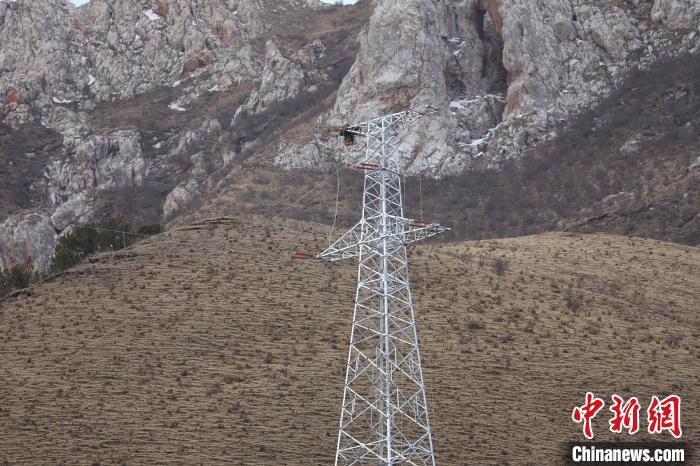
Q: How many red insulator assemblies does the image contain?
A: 3